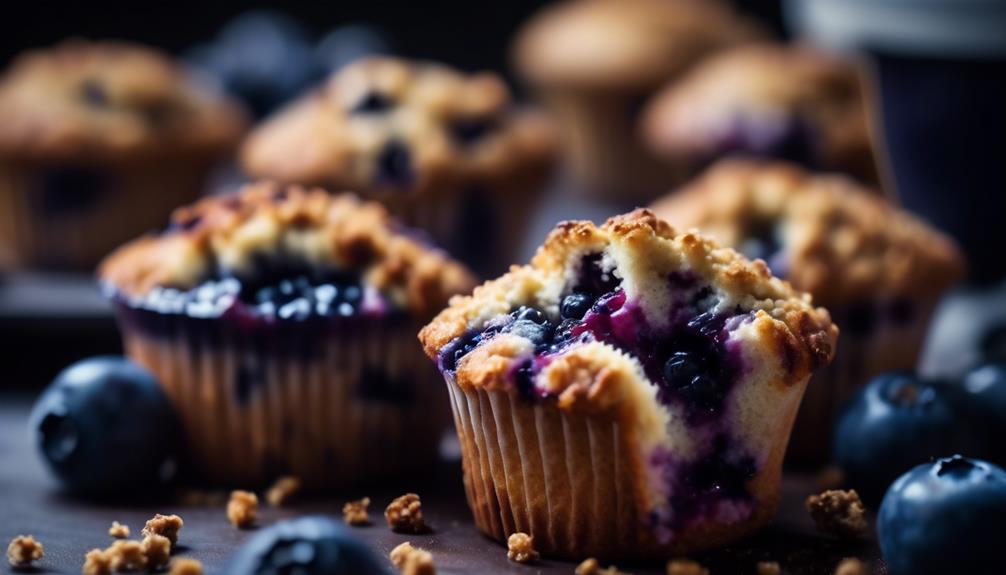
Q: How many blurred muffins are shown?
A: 6